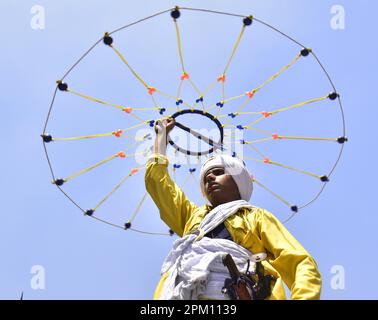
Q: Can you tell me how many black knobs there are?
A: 14